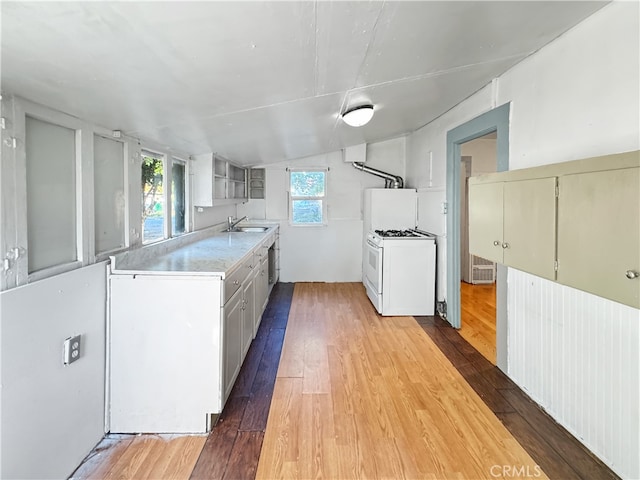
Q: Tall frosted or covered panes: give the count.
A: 2